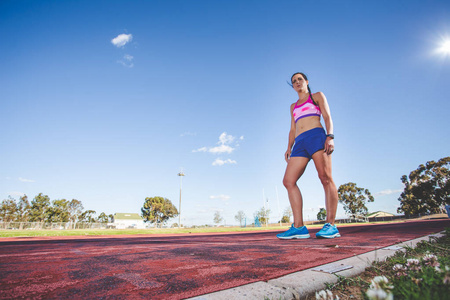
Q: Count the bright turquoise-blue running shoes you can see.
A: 2